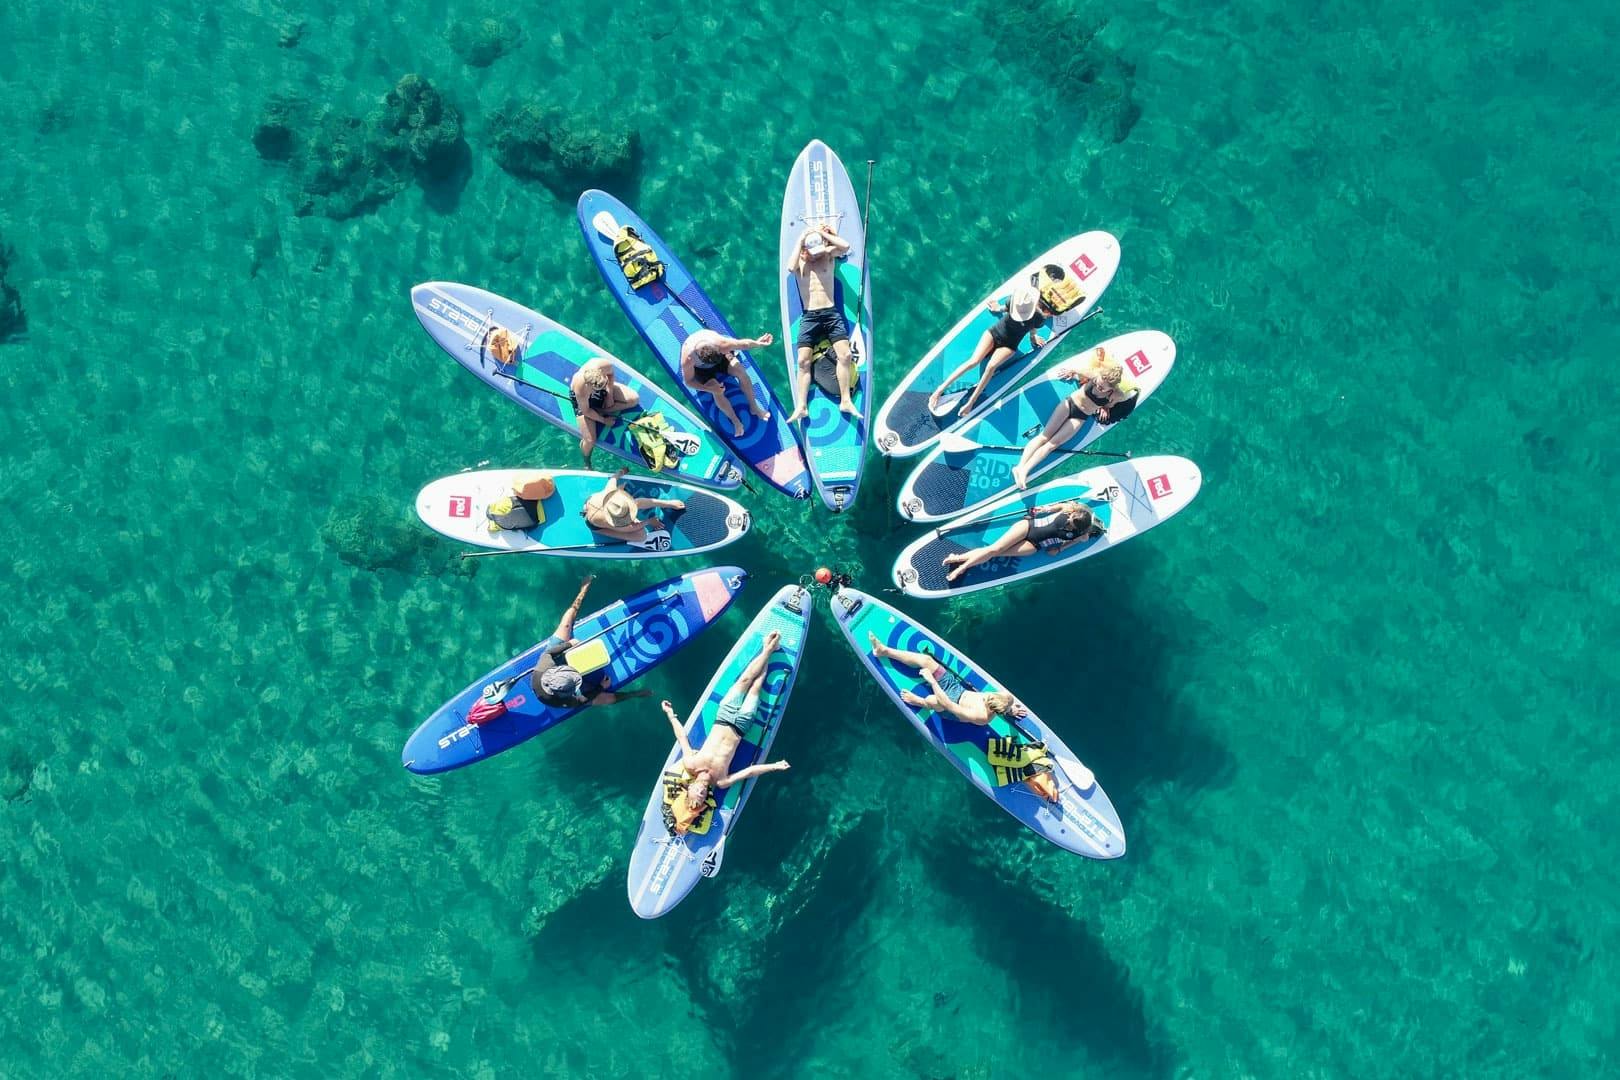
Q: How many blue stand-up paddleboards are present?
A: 6